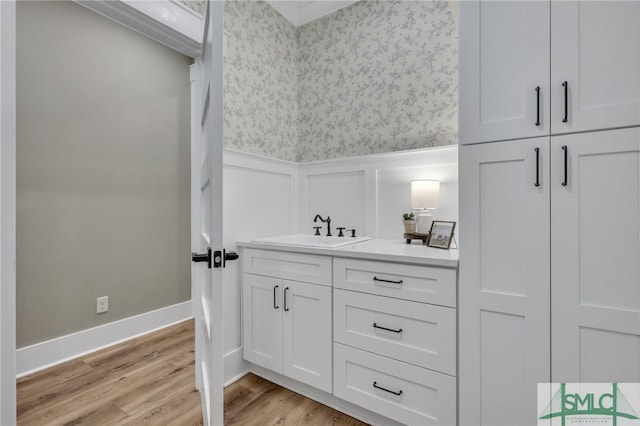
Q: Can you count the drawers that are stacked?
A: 3